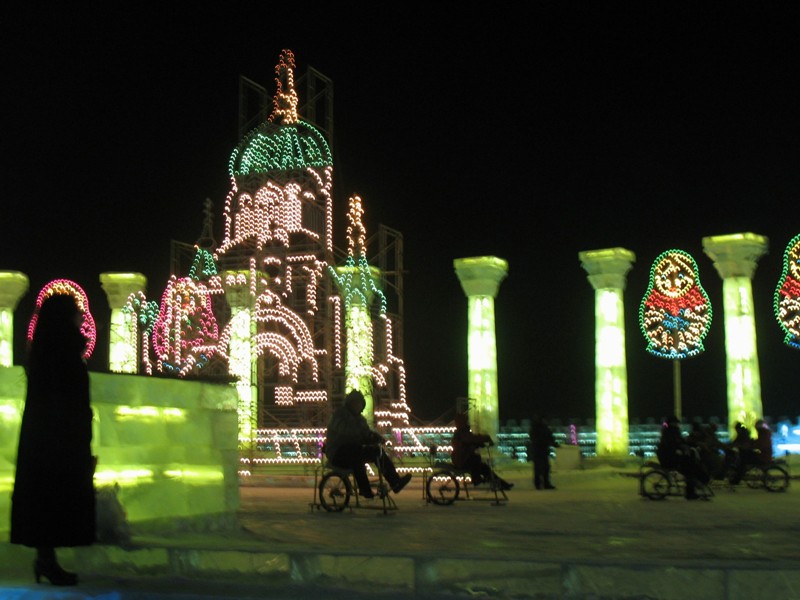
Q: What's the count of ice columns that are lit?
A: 7